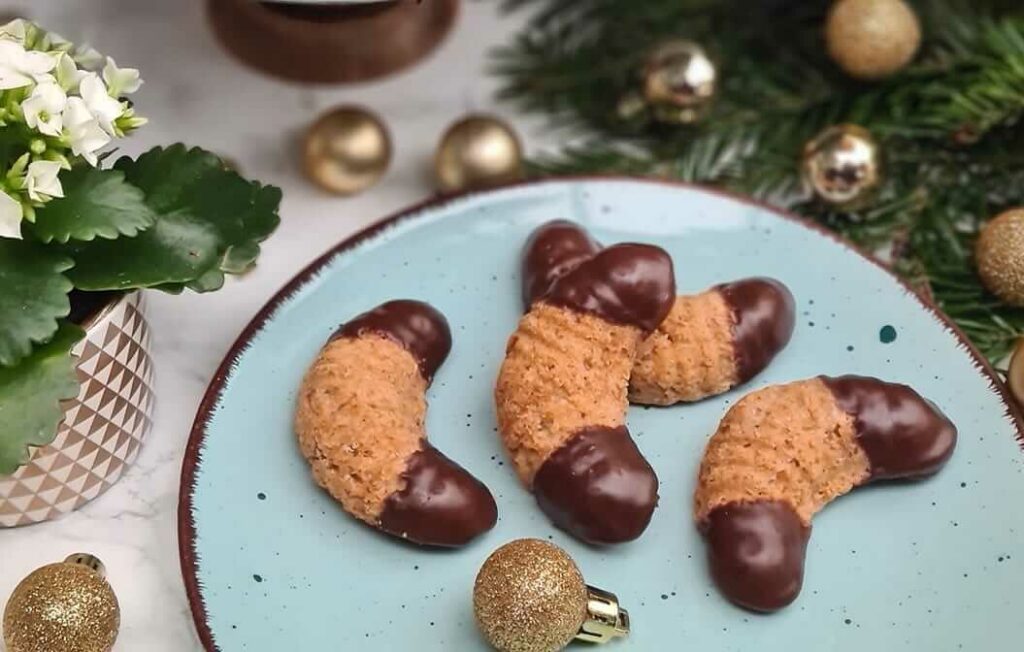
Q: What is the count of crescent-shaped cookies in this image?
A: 4